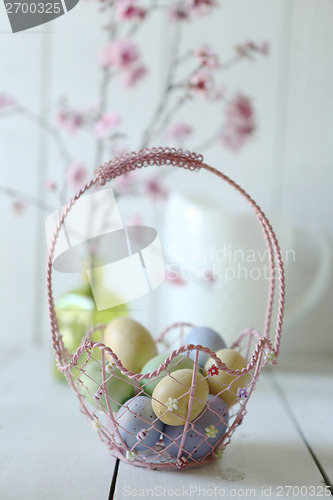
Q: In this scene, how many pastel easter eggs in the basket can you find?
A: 8